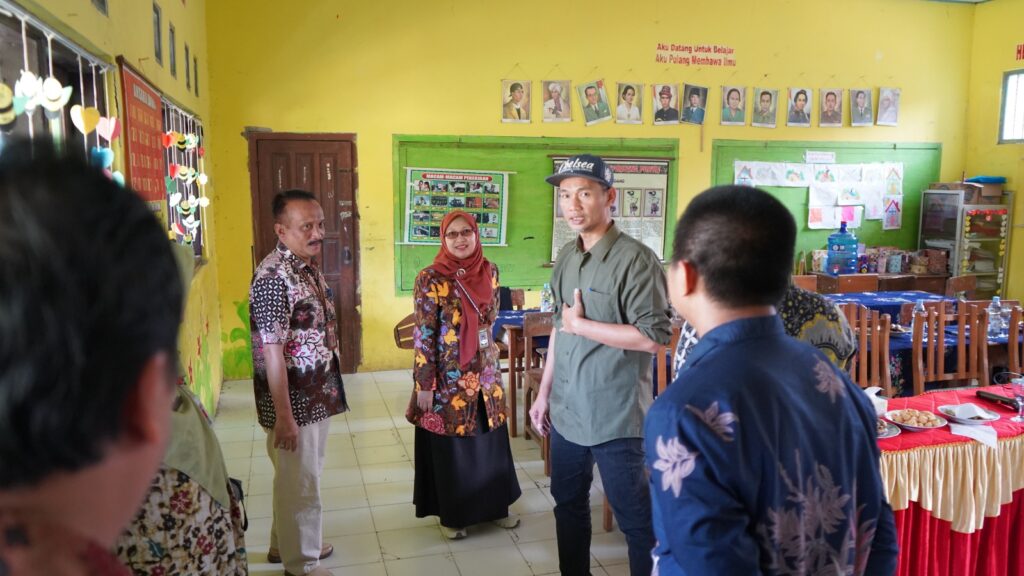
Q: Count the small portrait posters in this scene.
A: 12